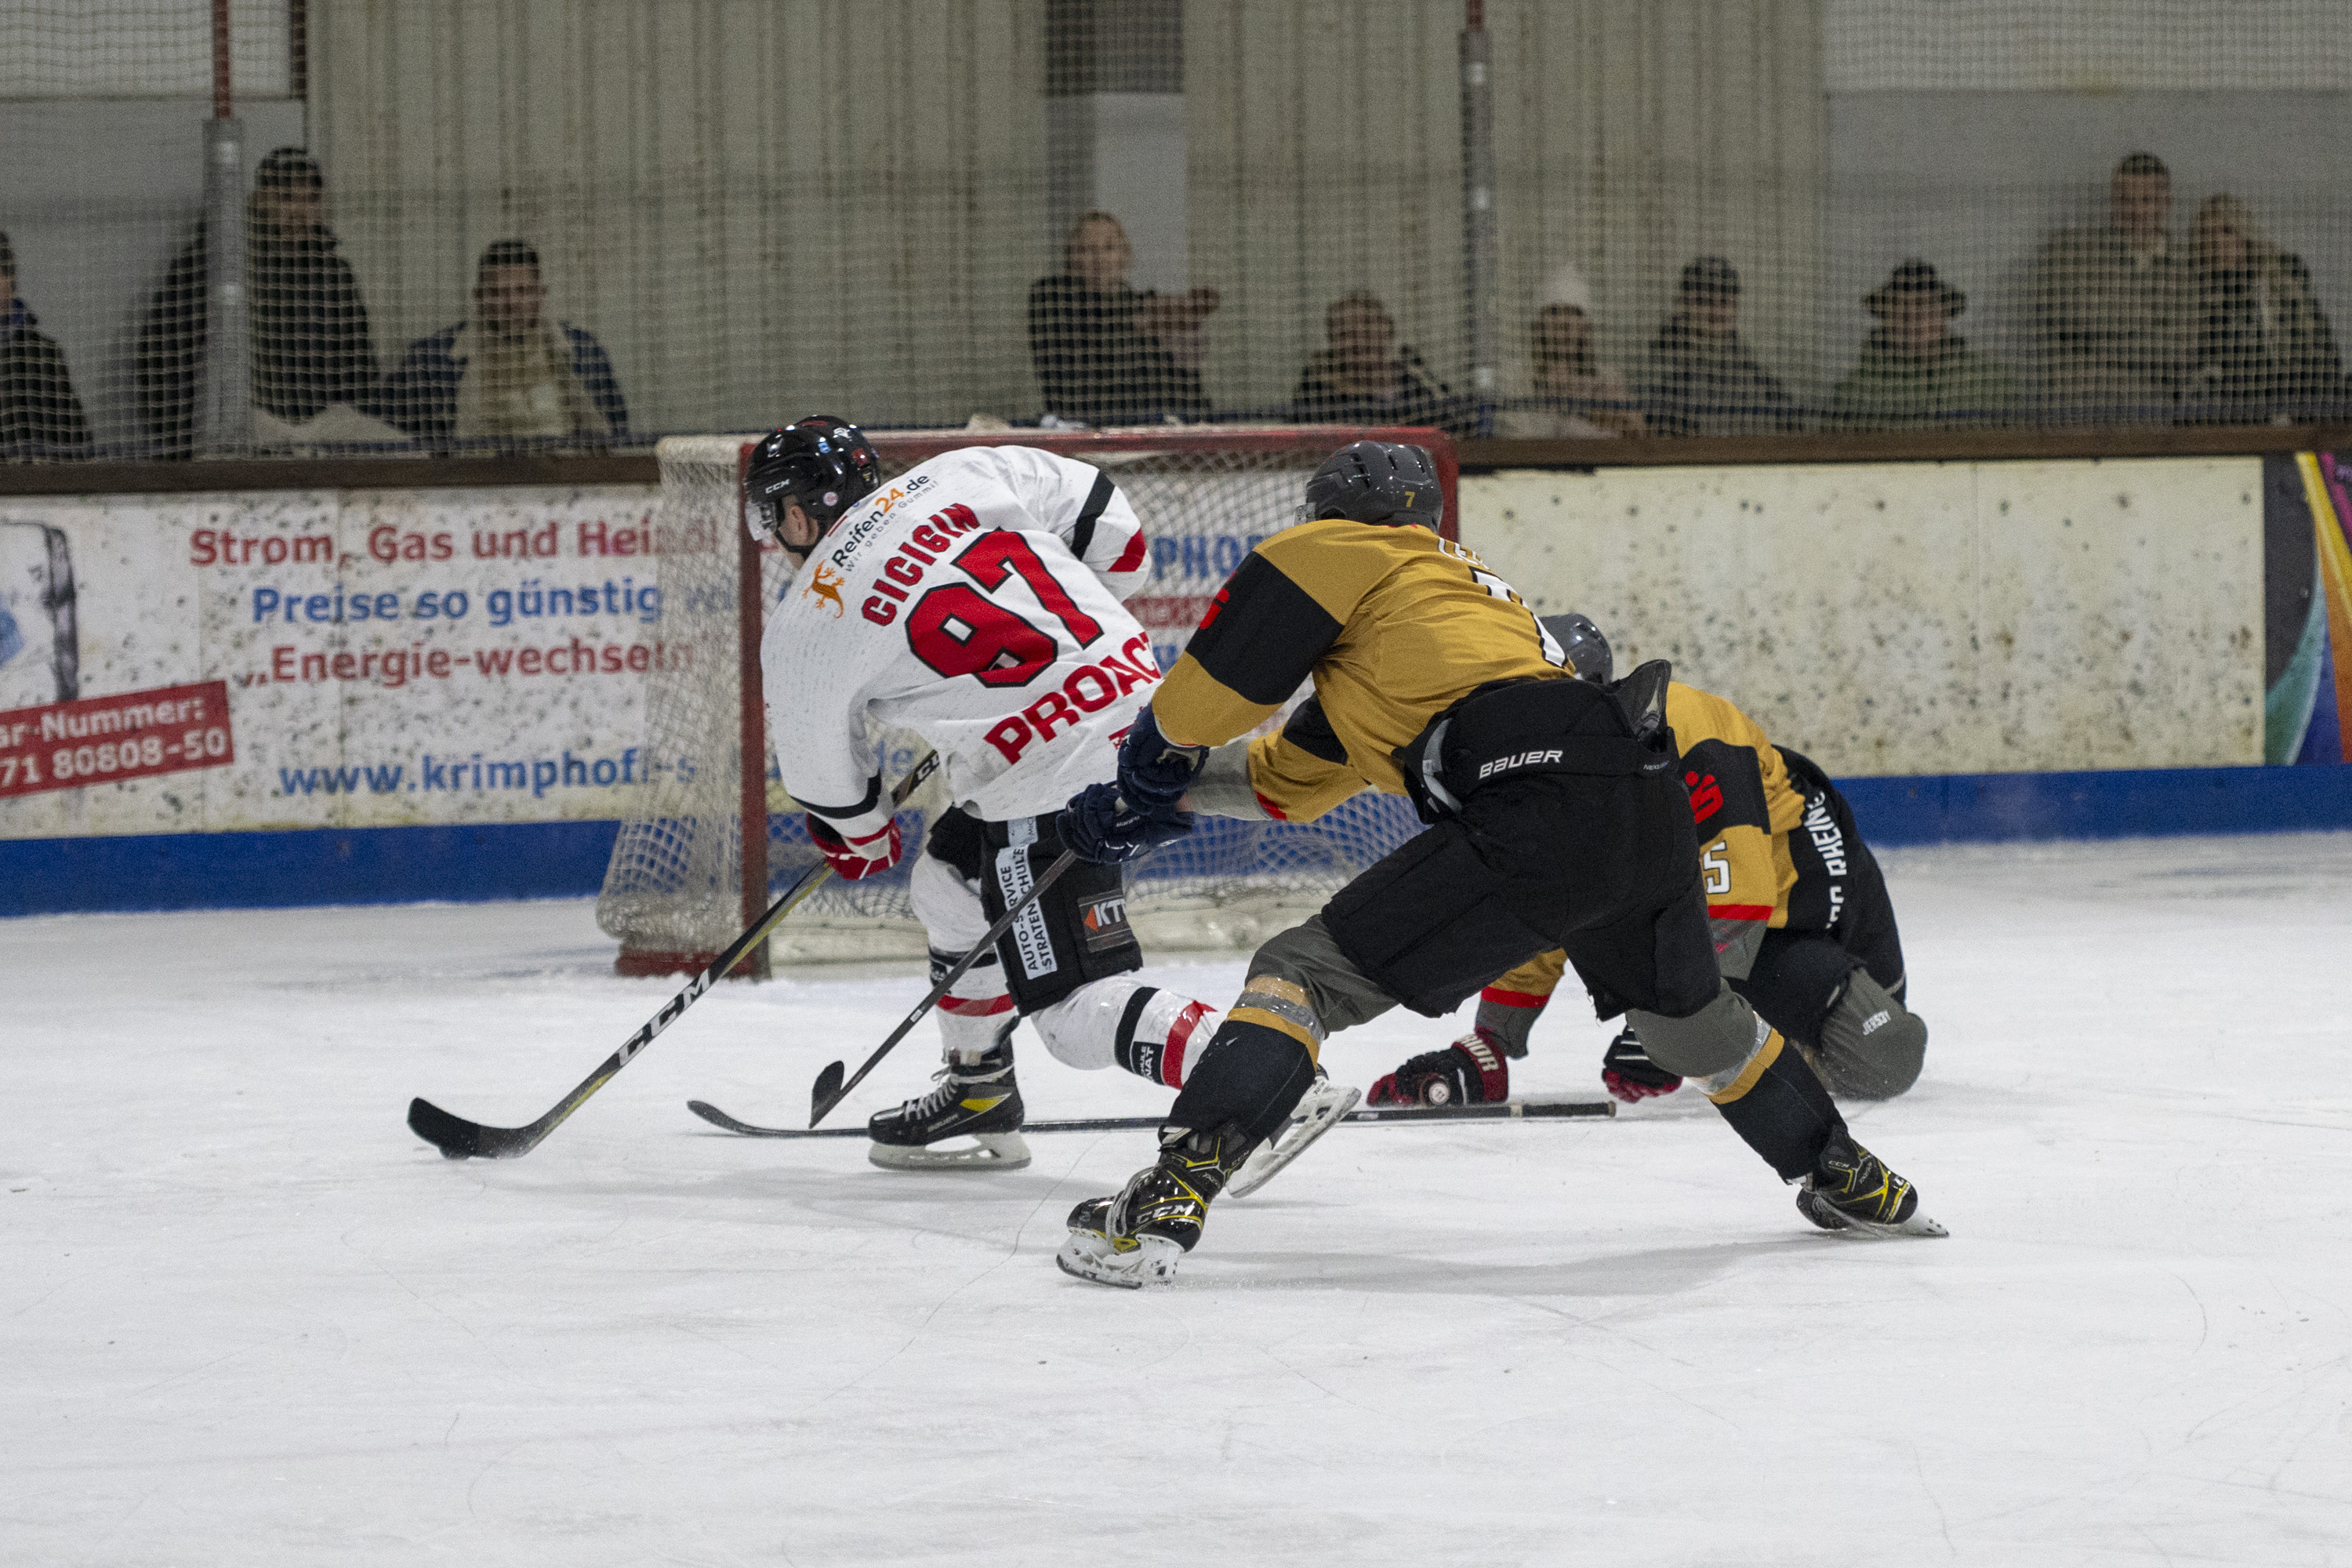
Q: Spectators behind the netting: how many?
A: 10